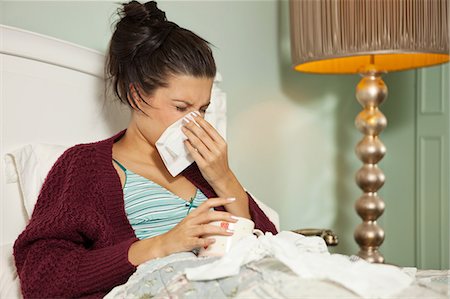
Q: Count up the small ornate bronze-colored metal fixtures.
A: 1